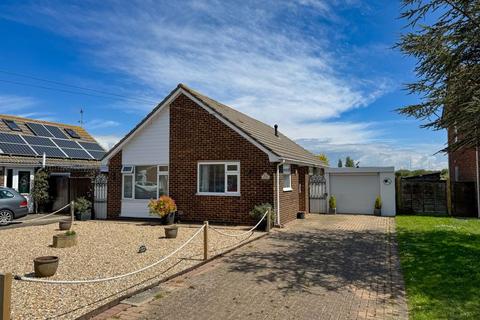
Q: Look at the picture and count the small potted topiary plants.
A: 2